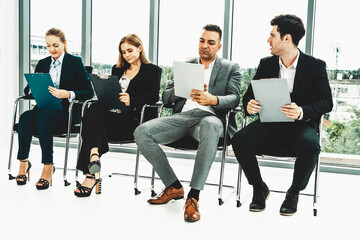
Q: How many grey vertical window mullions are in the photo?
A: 5